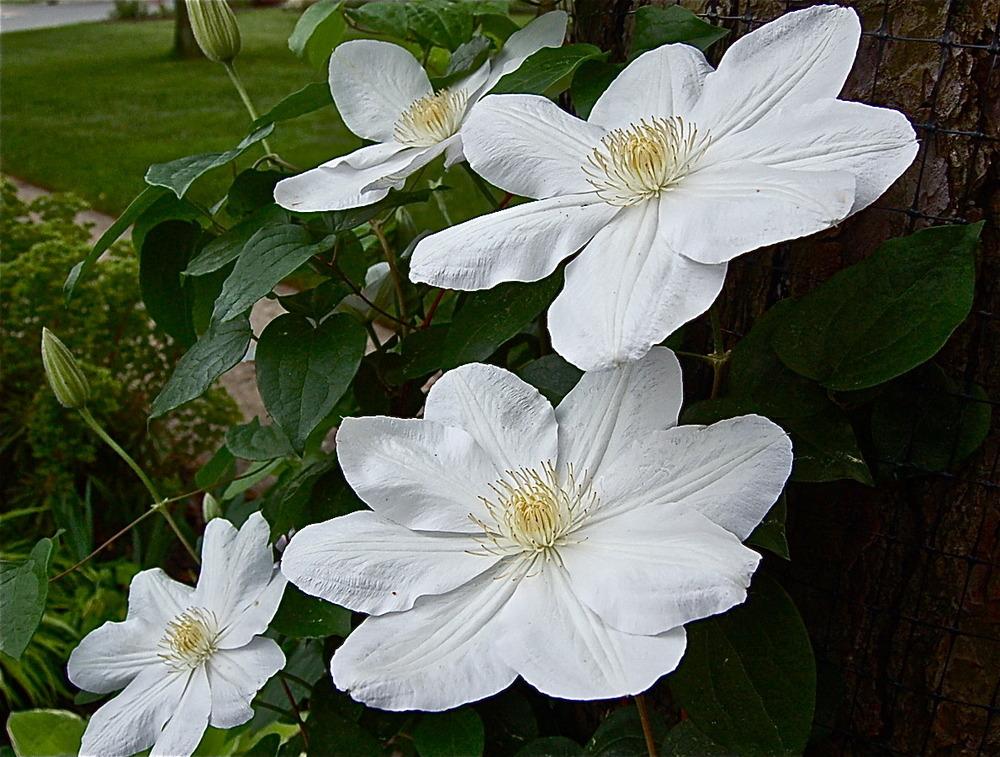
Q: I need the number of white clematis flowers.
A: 4